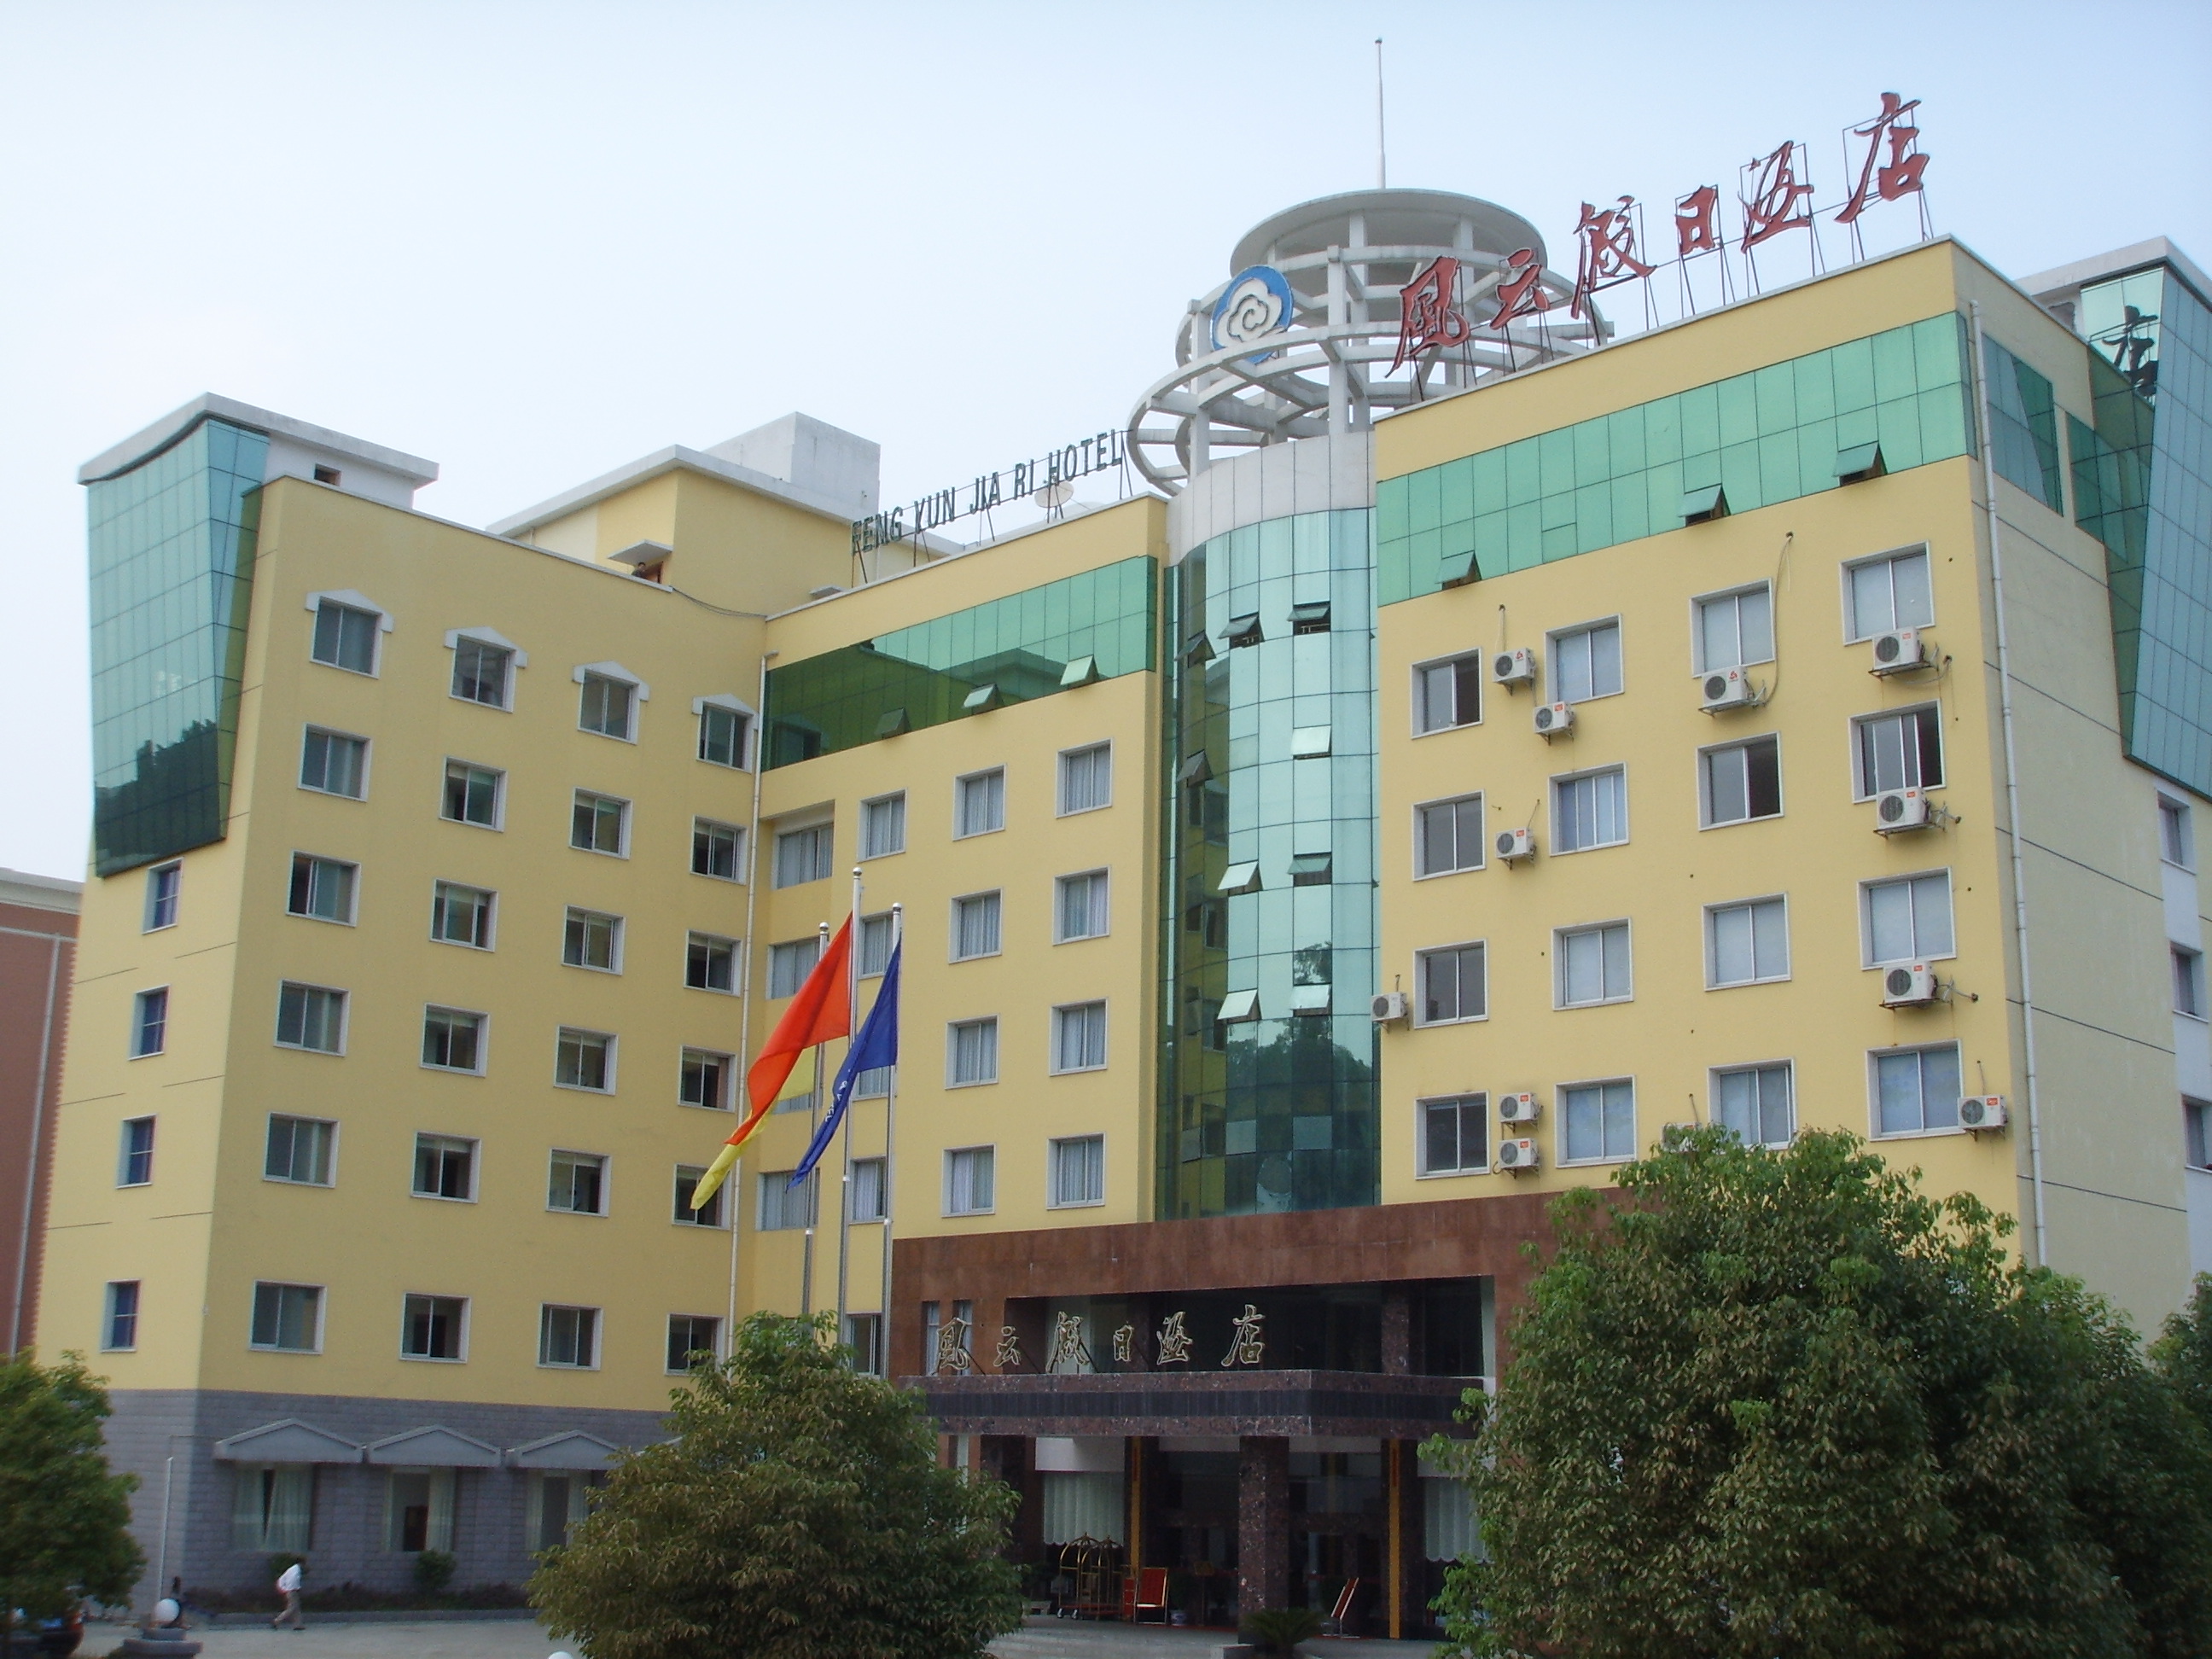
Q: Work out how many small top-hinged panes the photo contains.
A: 15